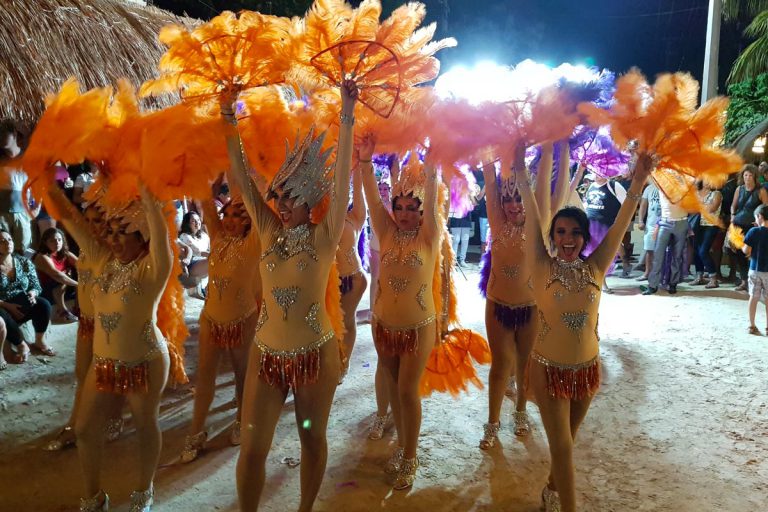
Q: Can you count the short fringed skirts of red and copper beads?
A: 6